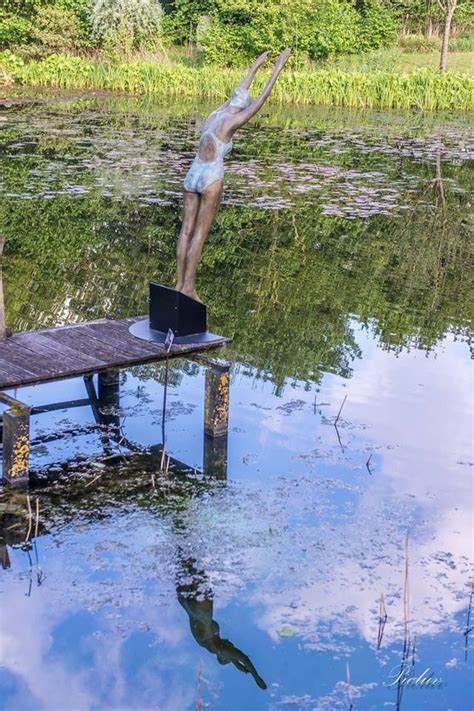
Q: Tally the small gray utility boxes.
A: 0